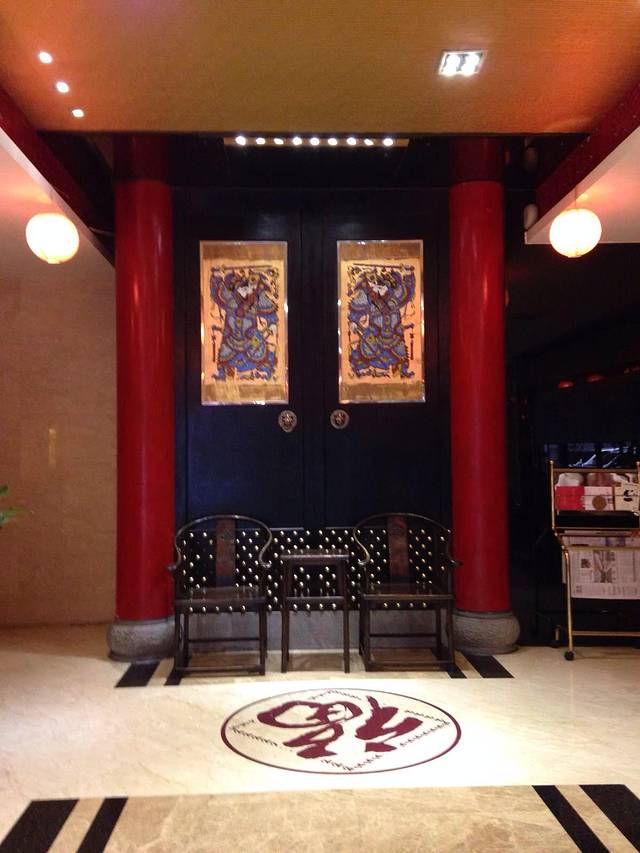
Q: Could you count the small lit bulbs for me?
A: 14